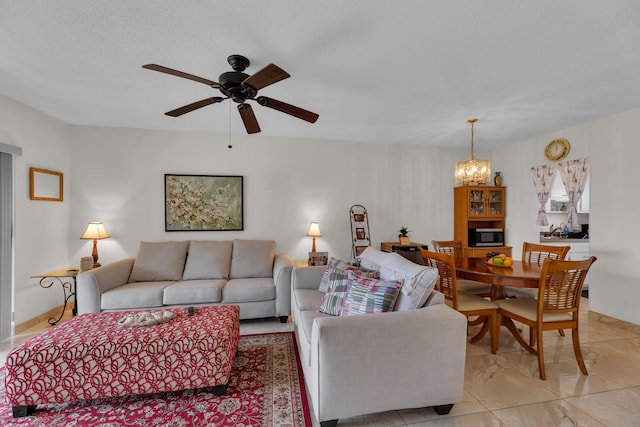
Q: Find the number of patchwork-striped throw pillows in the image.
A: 3